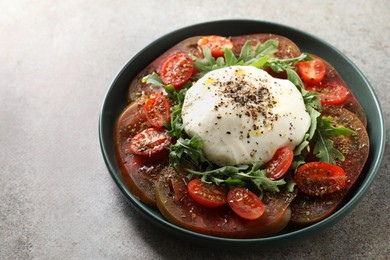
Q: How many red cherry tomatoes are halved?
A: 10